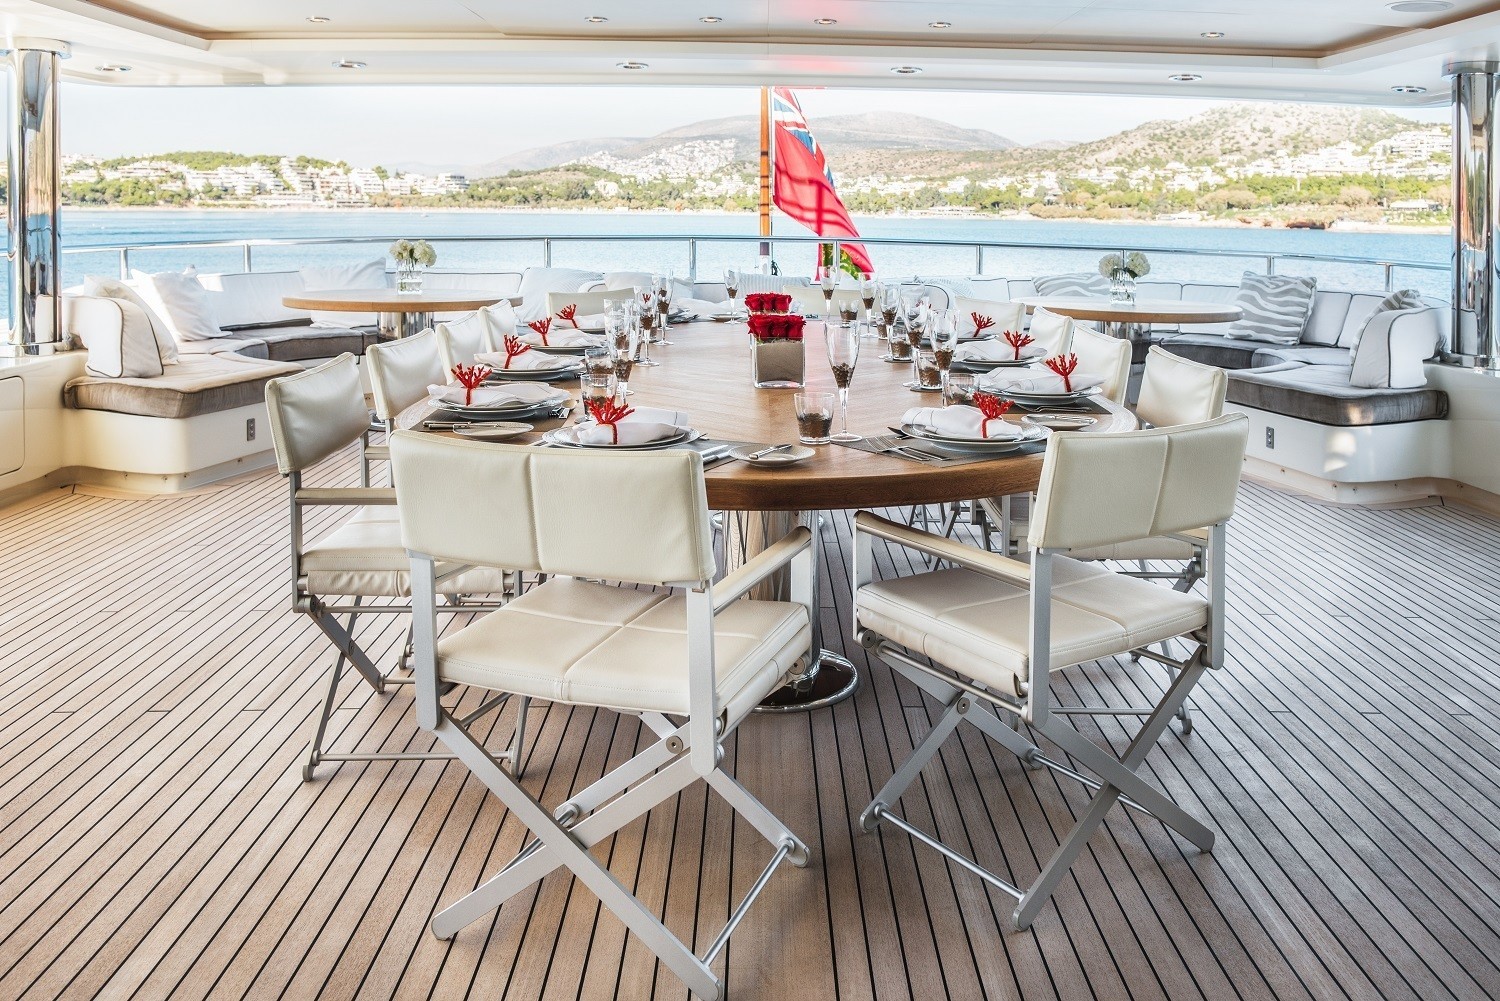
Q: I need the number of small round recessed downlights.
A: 12